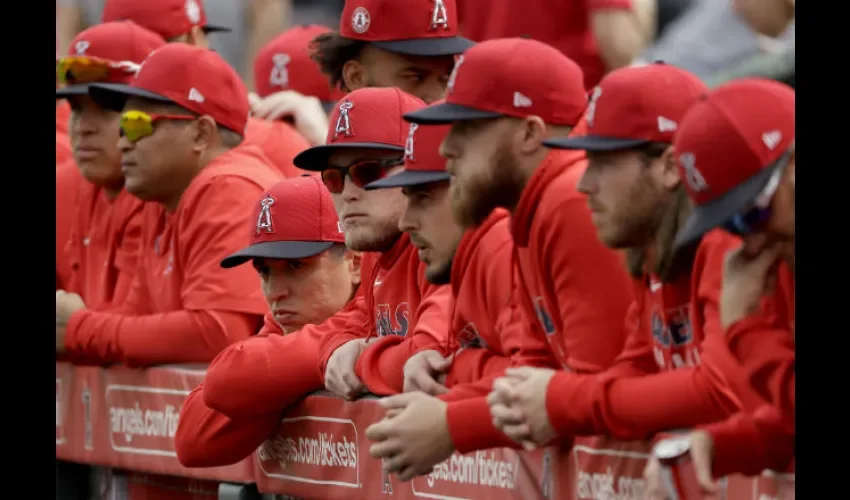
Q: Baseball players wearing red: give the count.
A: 11